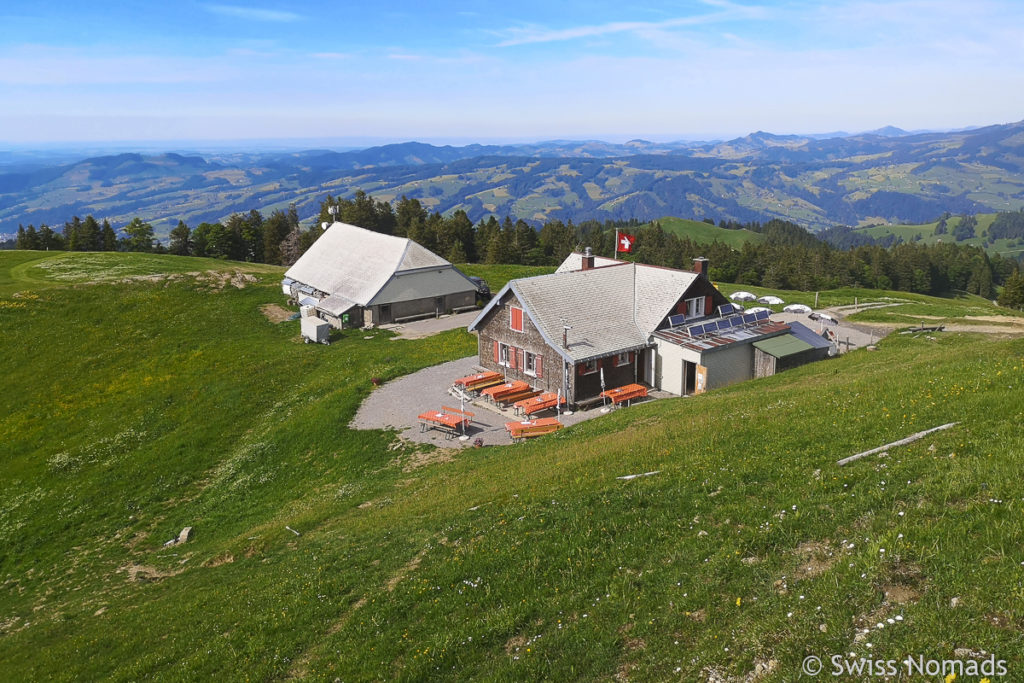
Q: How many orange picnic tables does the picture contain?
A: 6